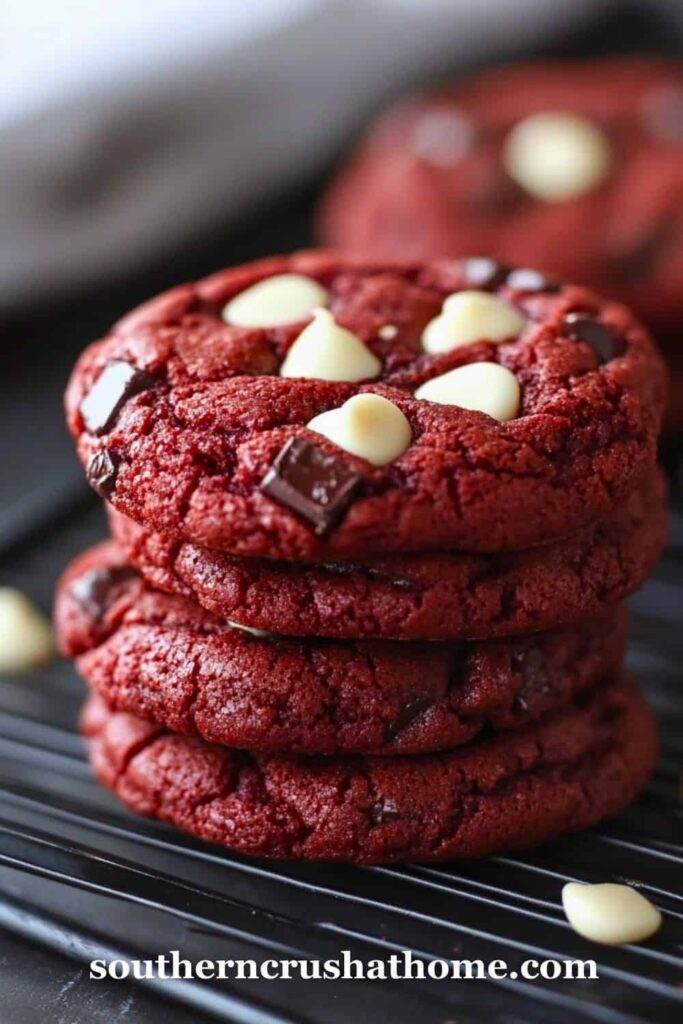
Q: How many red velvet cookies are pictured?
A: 5